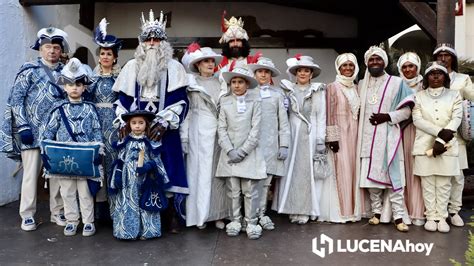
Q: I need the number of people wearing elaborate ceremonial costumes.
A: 15